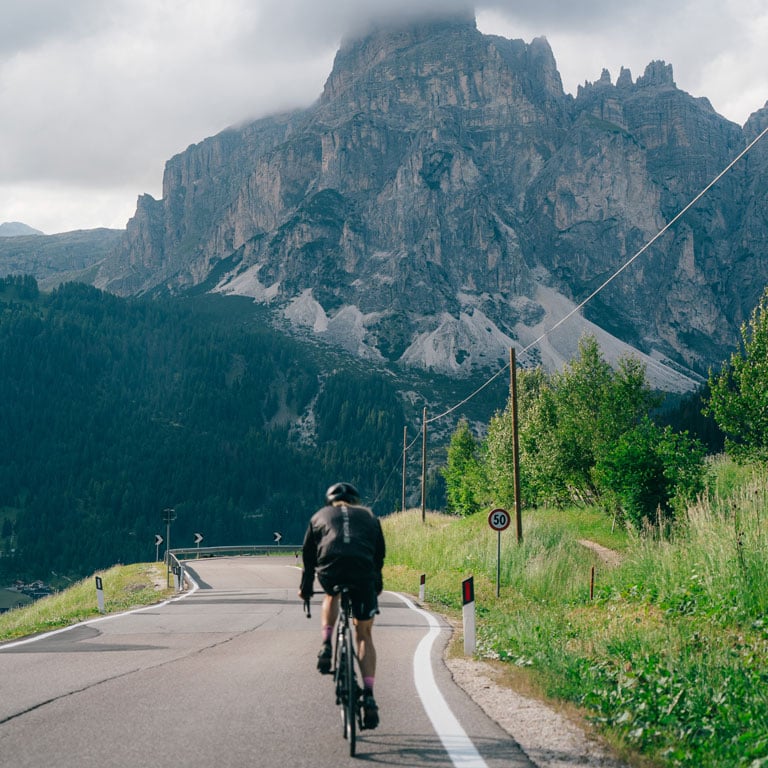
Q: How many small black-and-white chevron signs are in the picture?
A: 3